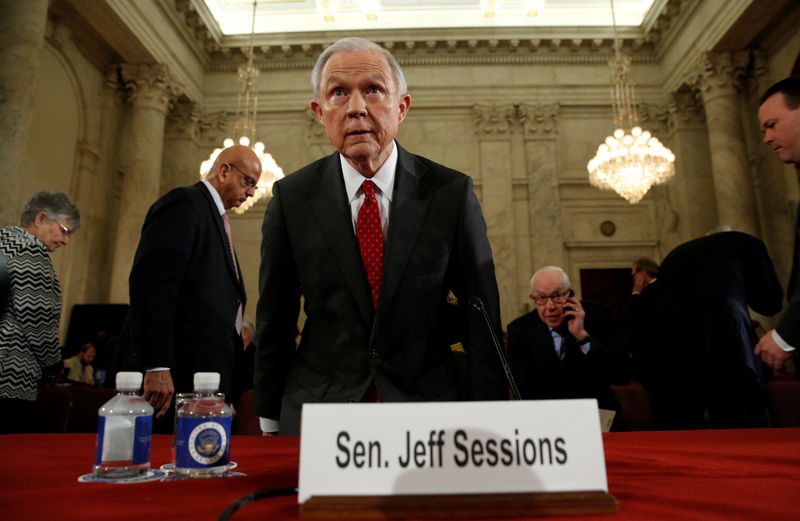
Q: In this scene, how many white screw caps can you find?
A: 2